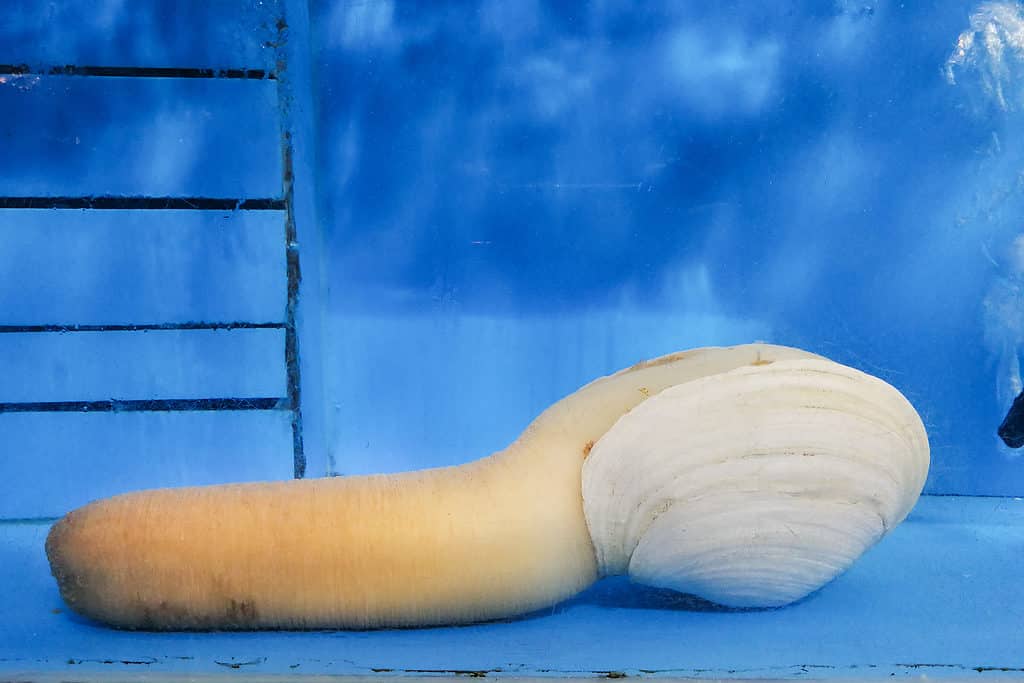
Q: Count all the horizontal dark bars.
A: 4